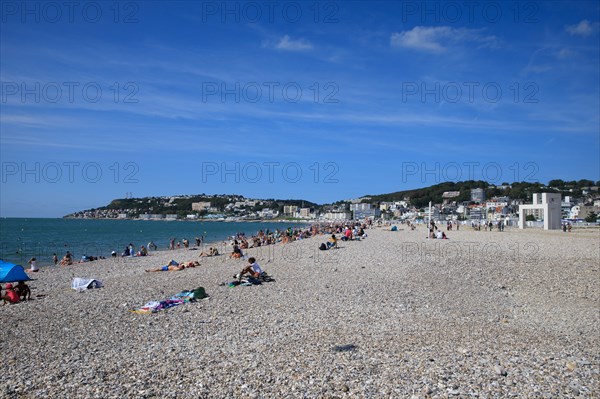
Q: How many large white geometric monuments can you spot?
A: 1